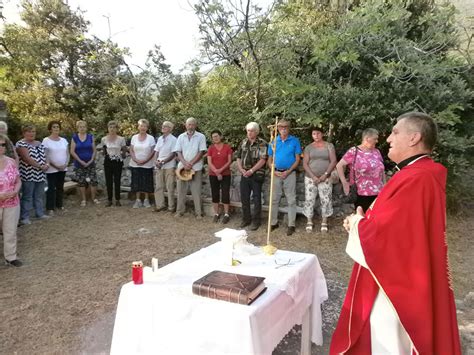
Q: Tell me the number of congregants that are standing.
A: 14